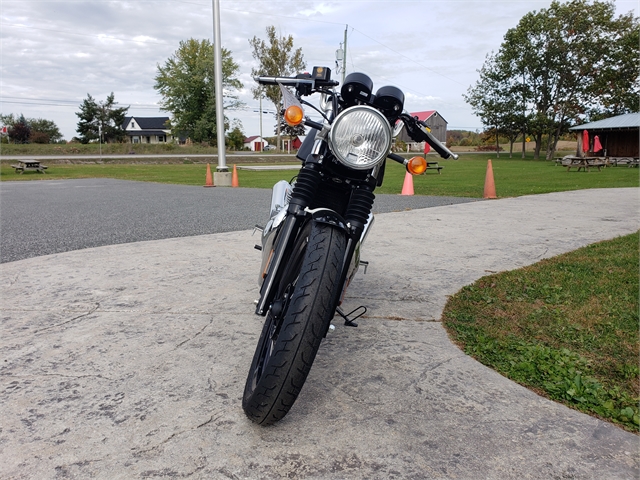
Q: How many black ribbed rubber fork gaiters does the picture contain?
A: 2